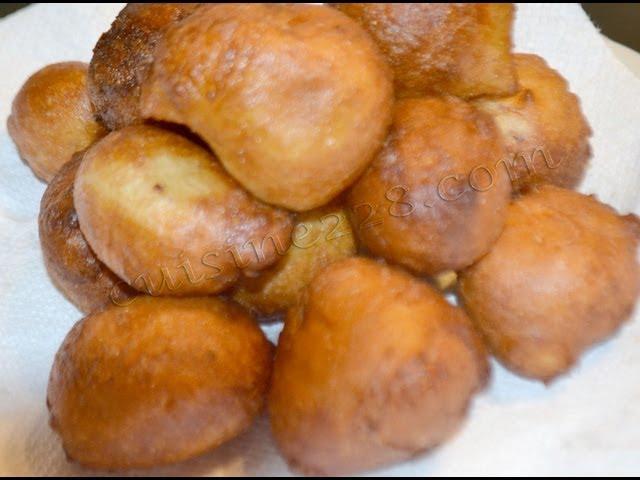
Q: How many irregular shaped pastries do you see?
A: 12